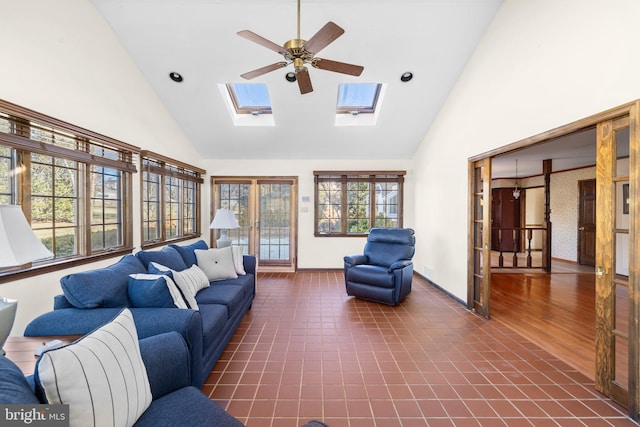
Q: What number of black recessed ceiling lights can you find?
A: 3